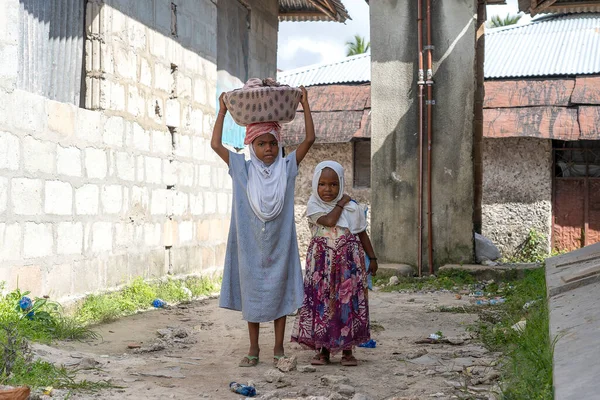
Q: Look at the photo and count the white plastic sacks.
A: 1